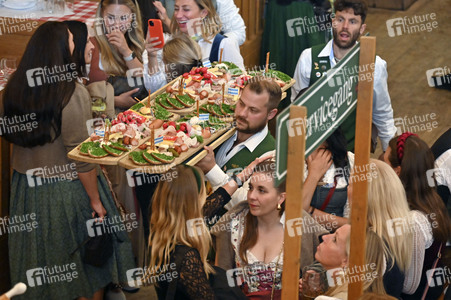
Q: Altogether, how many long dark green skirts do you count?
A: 2